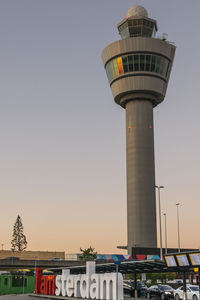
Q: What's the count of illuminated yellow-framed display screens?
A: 3